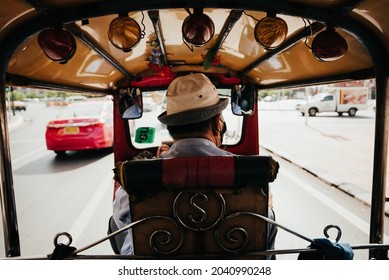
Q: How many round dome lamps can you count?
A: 5